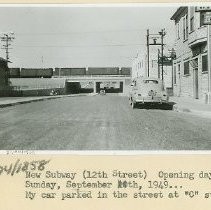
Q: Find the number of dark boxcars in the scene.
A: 5